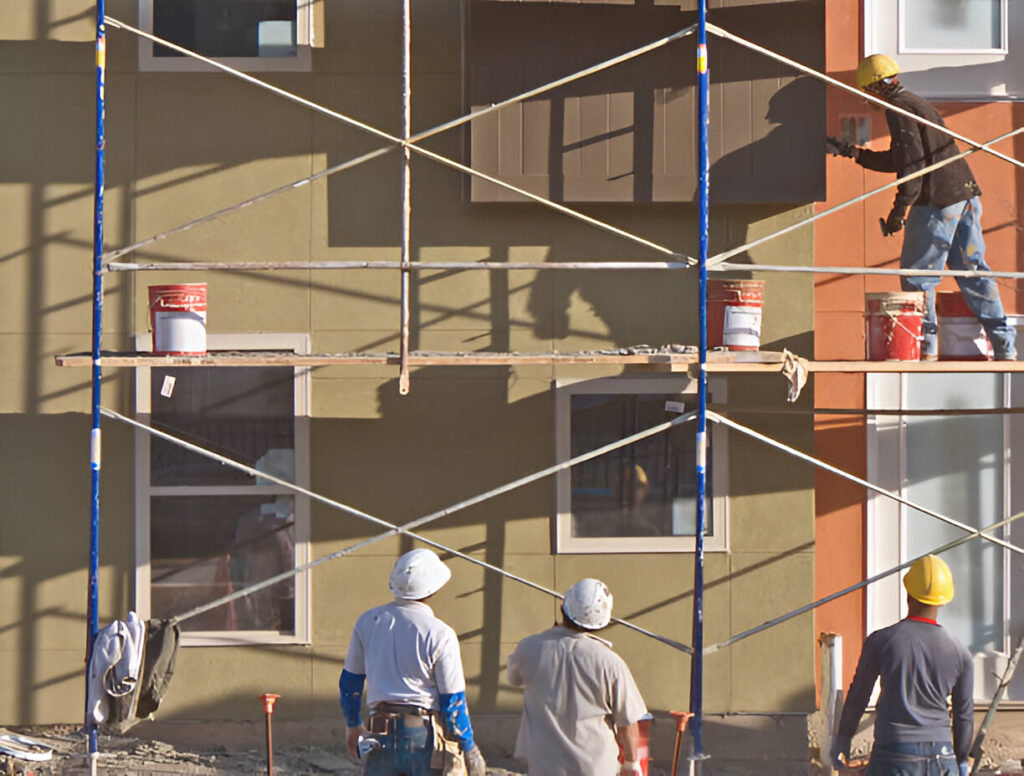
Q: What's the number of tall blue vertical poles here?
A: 2